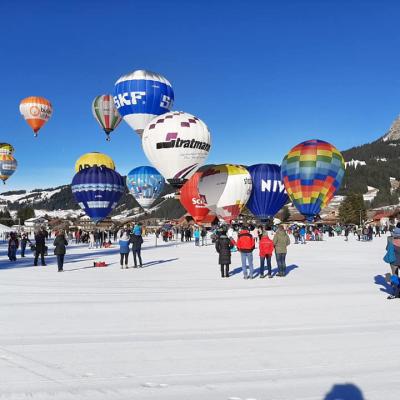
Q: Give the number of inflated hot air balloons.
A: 13